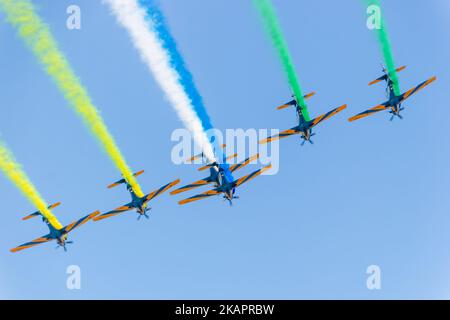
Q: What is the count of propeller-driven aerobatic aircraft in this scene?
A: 6